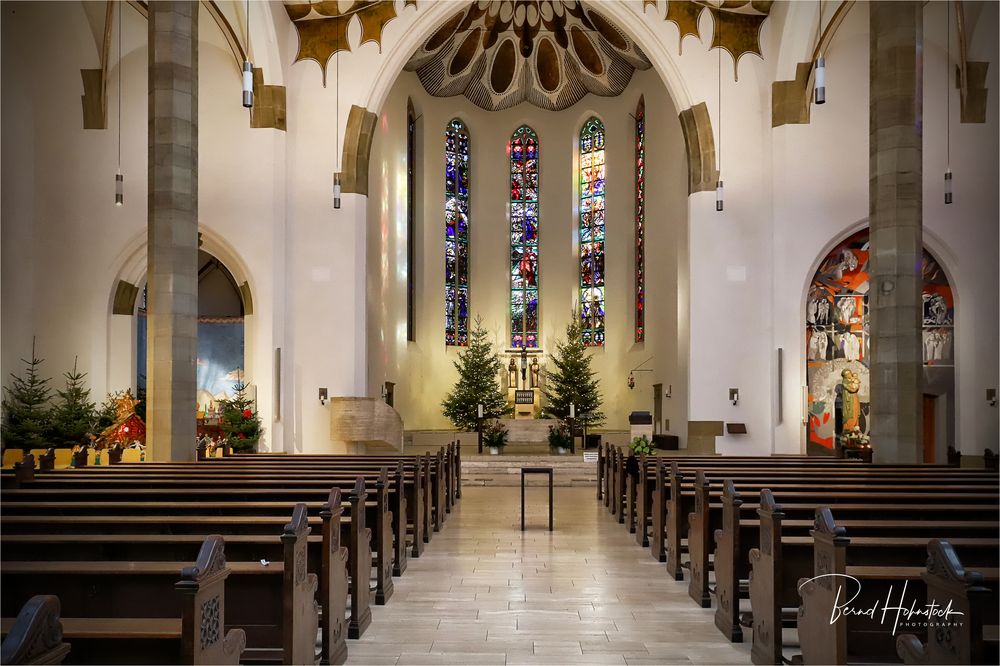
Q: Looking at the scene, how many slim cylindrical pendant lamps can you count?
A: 6